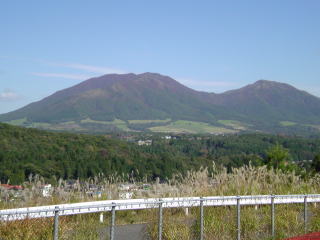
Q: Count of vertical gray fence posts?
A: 7